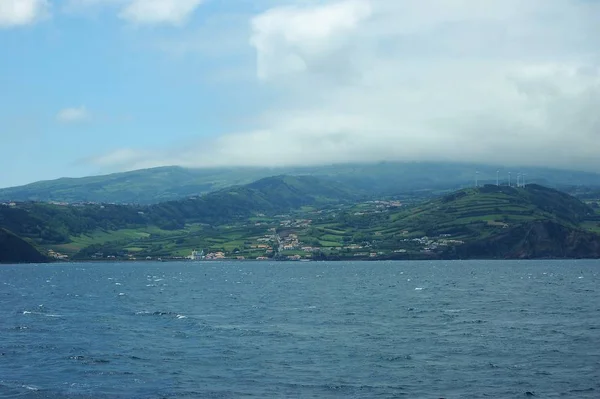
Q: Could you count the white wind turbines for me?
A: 5